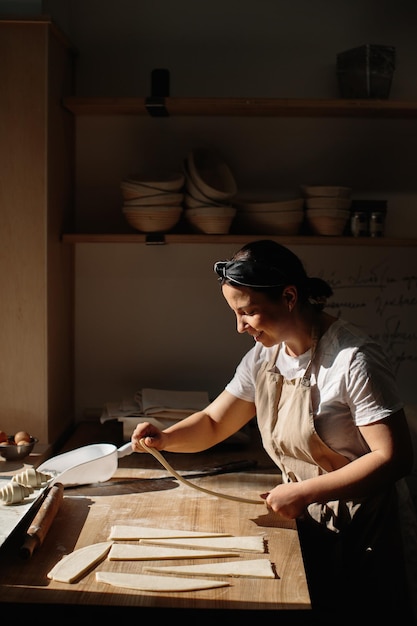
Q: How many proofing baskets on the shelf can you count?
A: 13